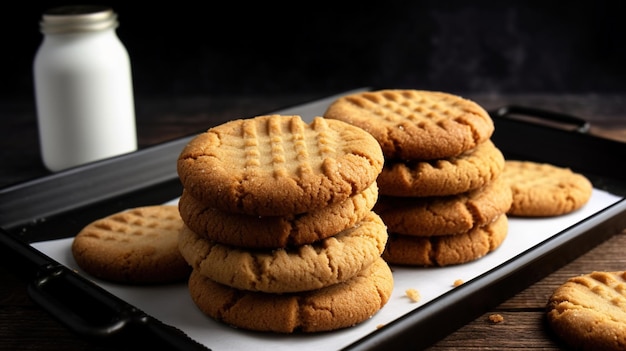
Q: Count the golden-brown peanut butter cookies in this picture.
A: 11